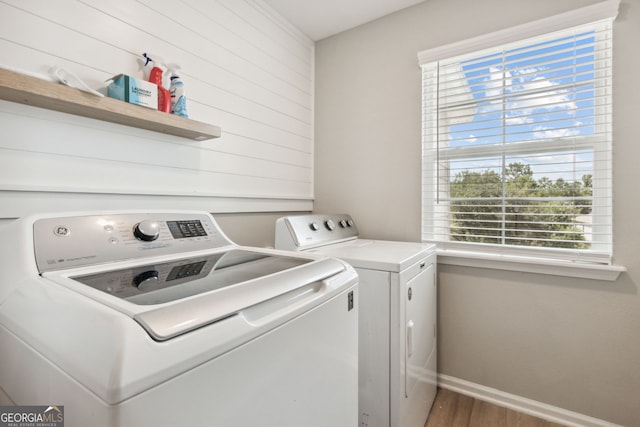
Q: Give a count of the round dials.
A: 5